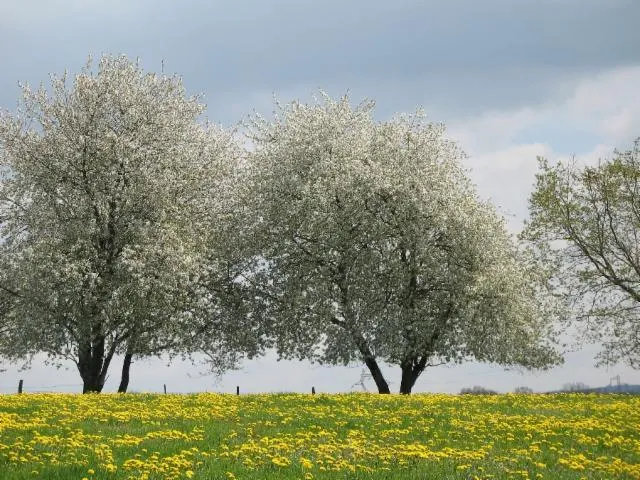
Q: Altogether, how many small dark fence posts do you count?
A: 4